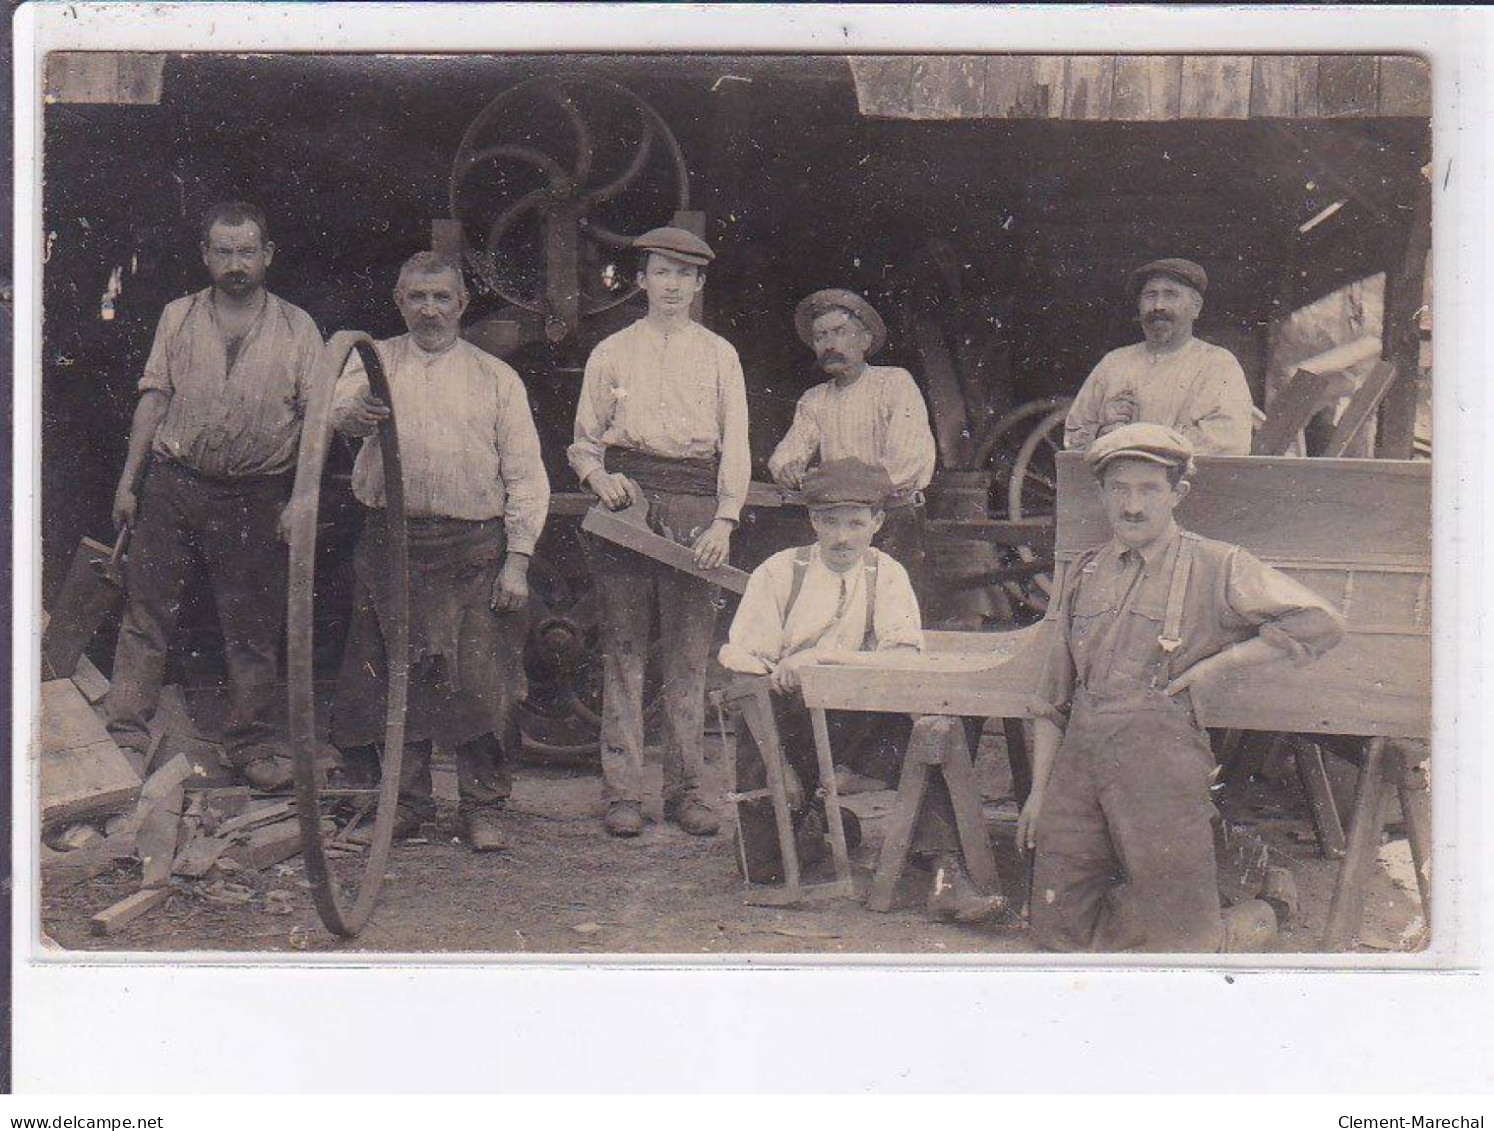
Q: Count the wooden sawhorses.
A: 2